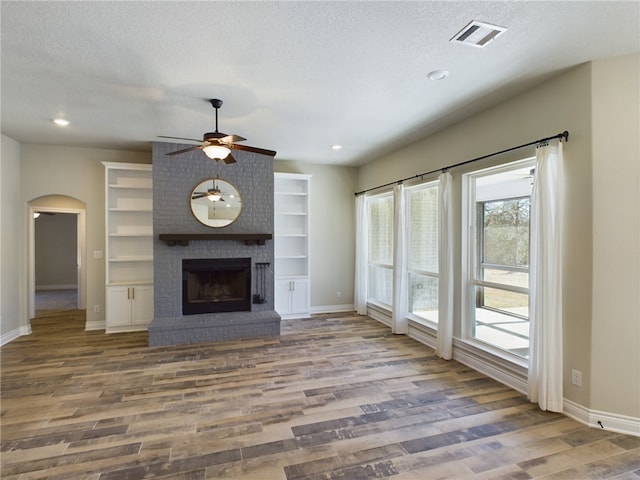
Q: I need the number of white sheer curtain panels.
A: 4